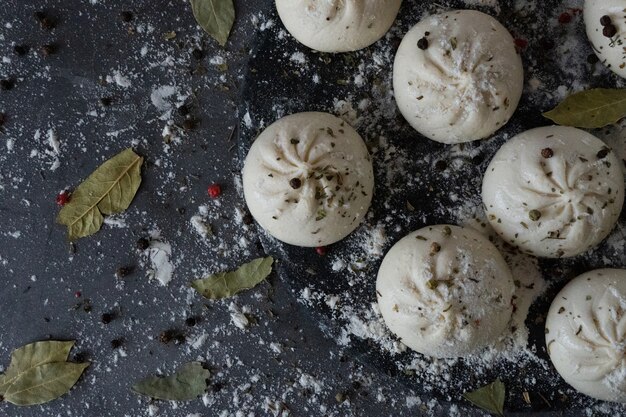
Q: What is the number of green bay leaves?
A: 8